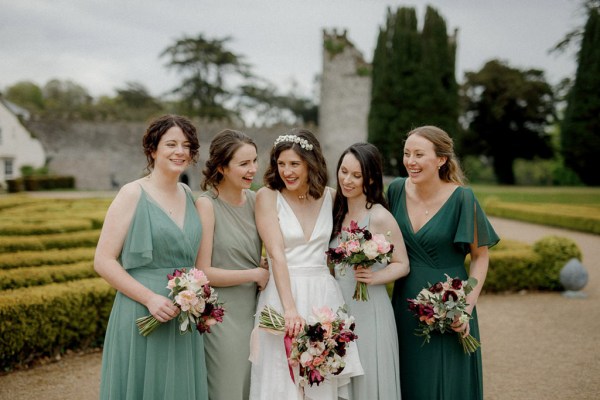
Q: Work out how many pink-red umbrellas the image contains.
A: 0